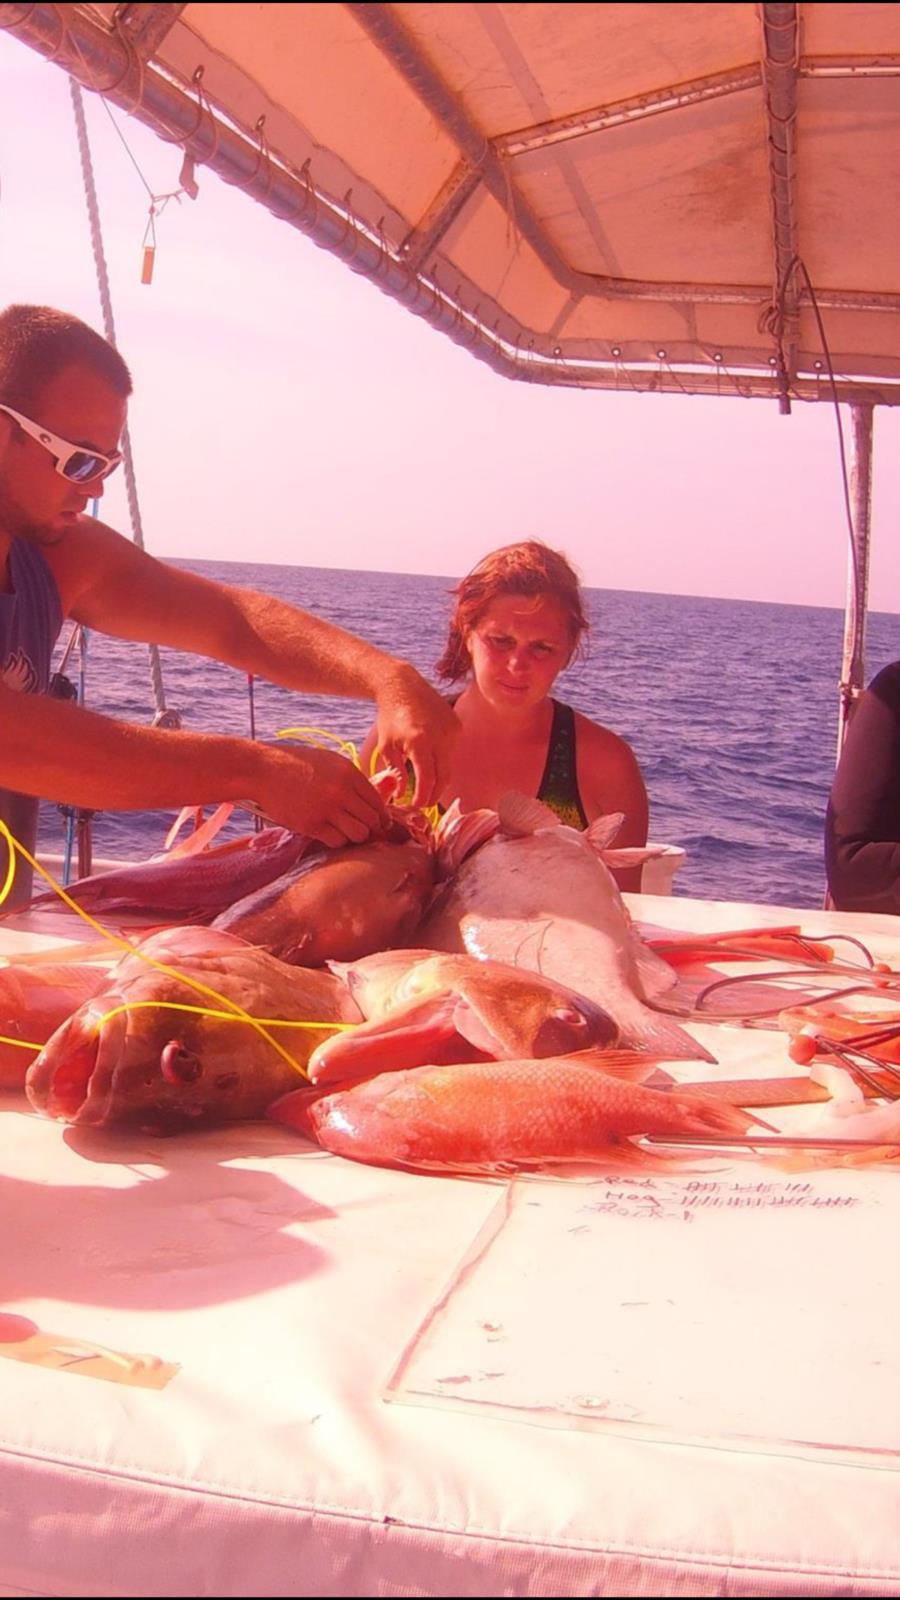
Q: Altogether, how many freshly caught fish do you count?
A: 7